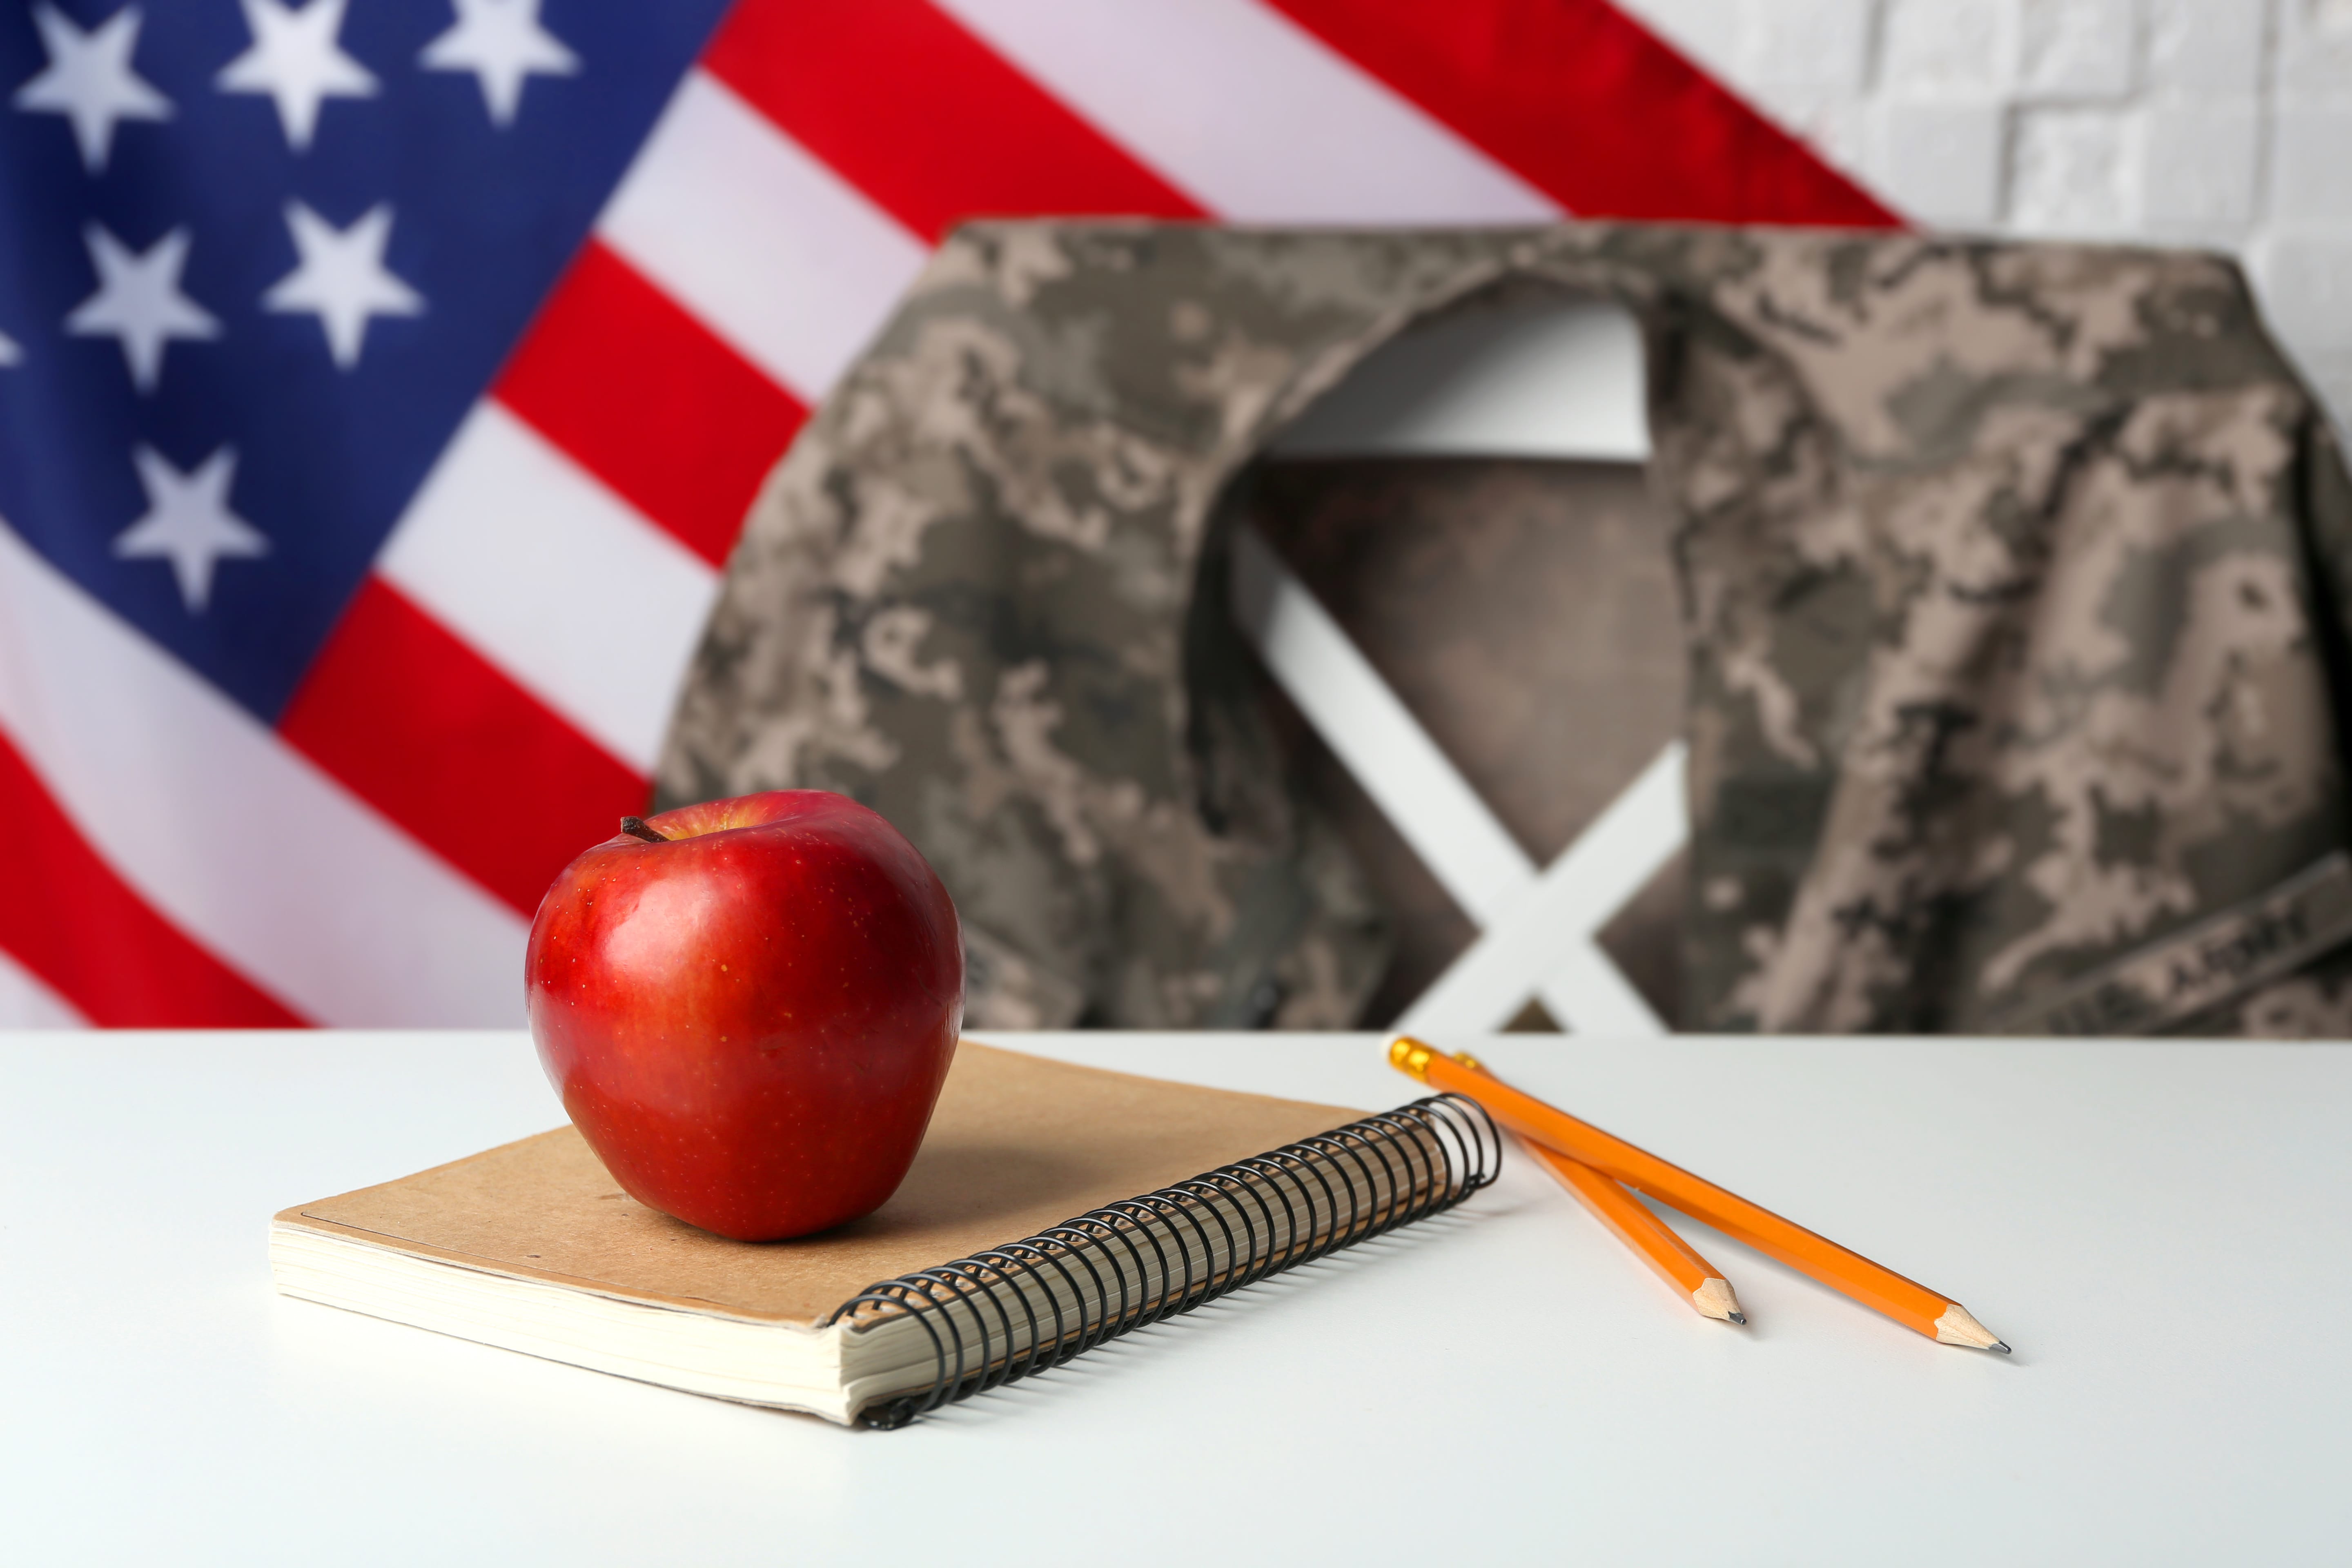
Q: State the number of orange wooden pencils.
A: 2